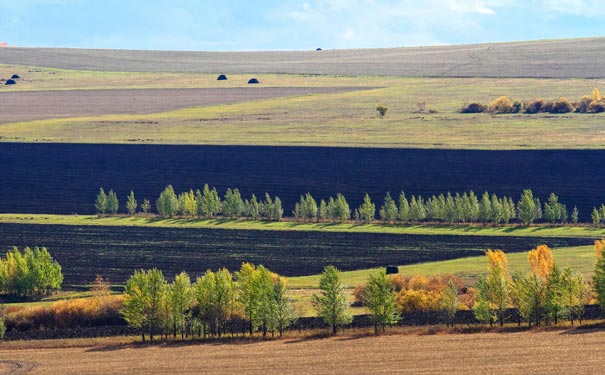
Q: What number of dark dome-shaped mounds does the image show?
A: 5